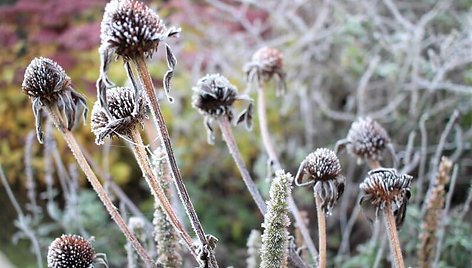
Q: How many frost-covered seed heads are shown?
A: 9